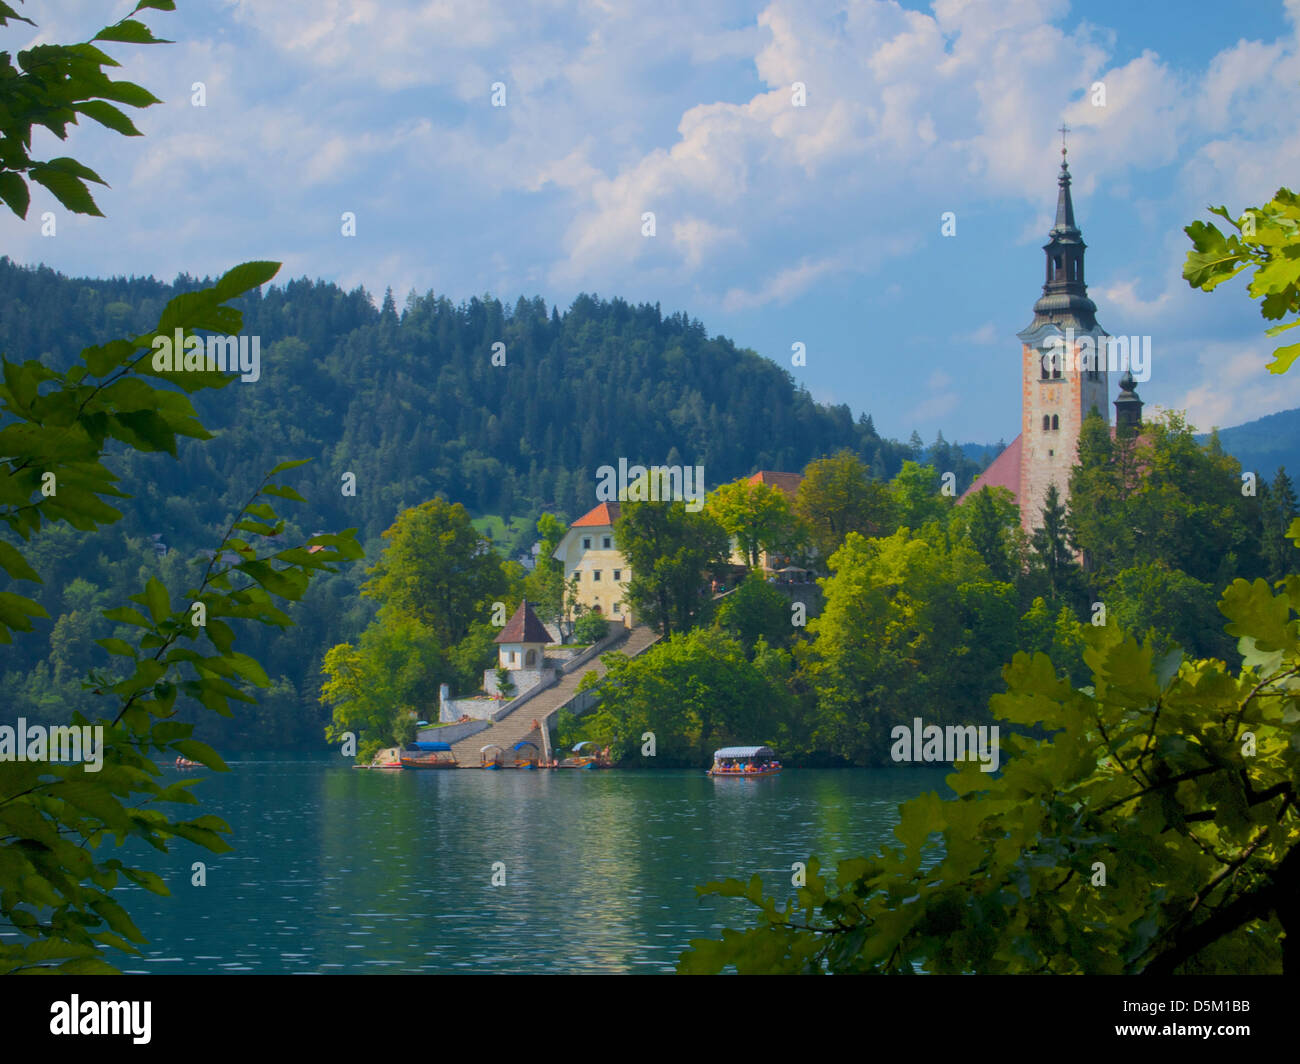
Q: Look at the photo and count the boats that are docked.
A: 4